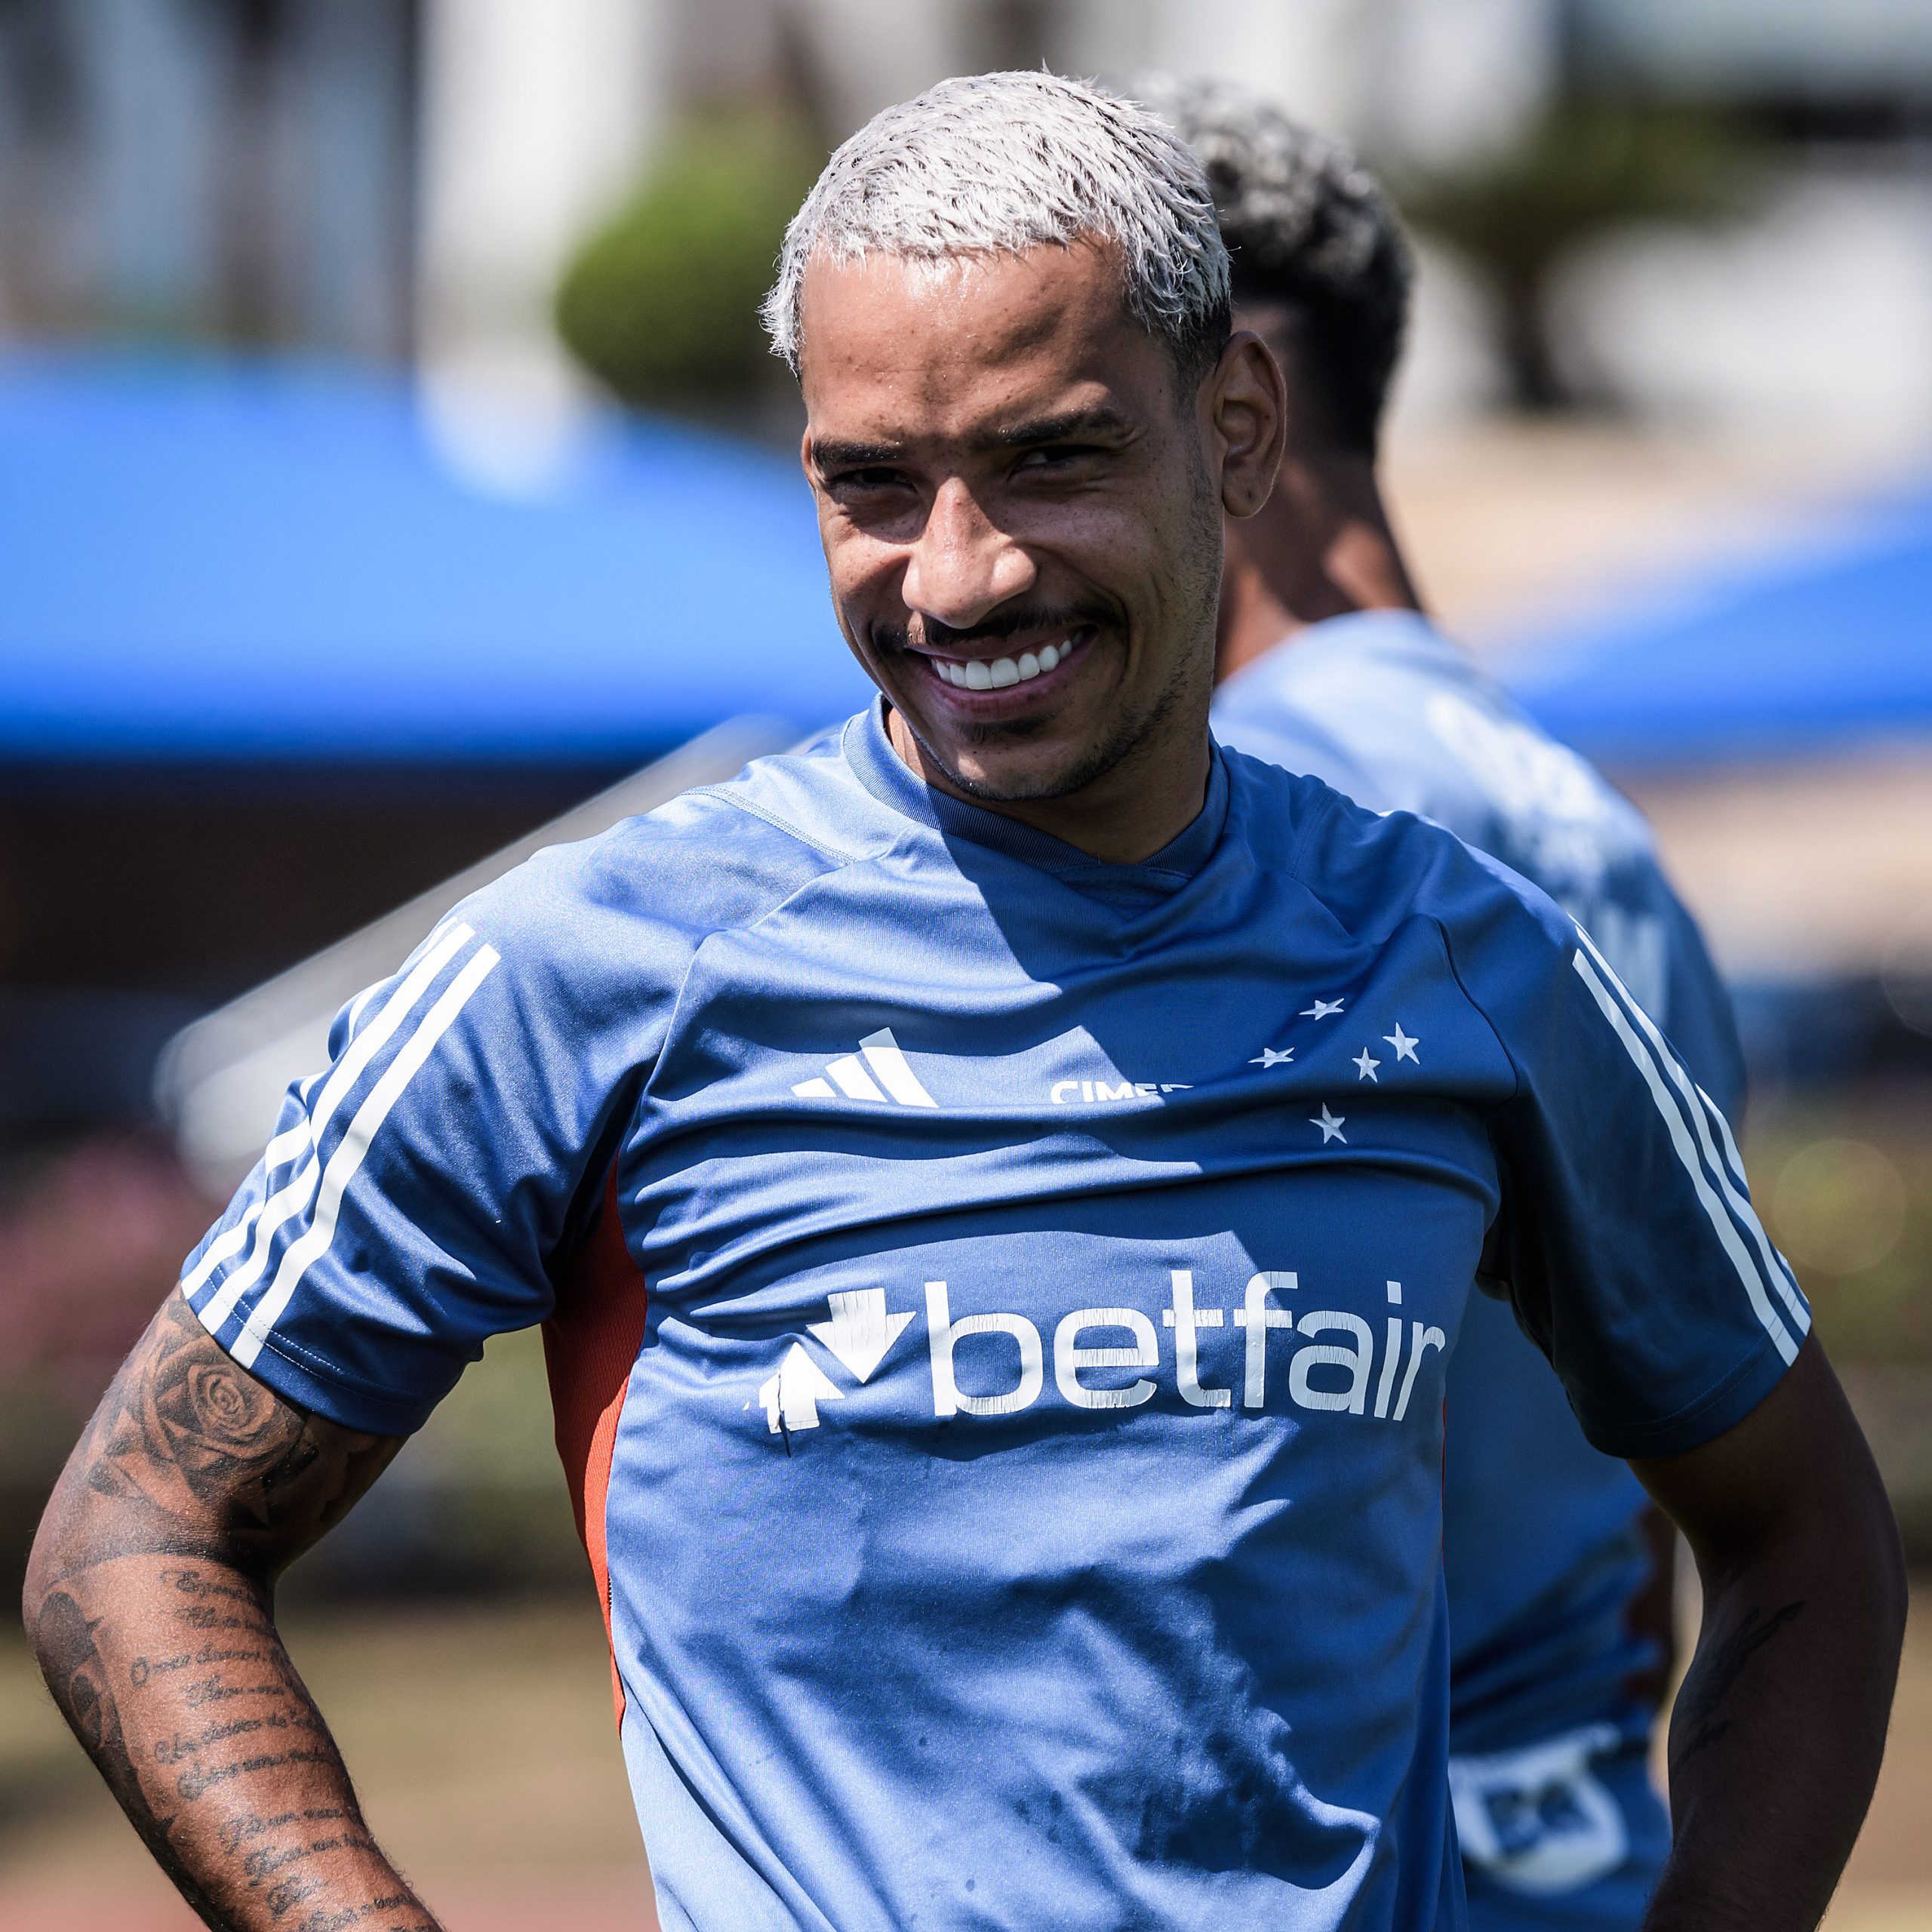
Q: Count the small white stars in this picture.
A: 5